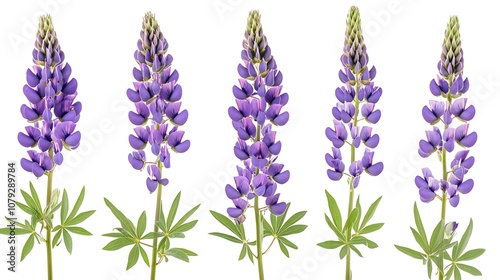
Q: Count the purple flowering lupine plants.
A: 5